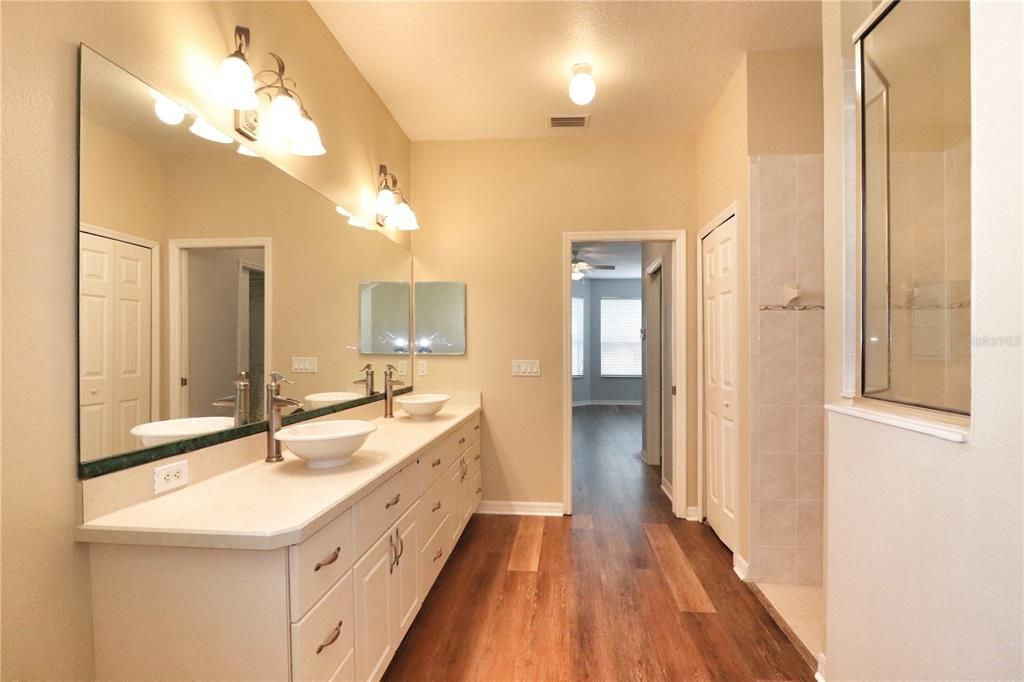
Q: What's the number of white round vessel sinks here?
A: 2